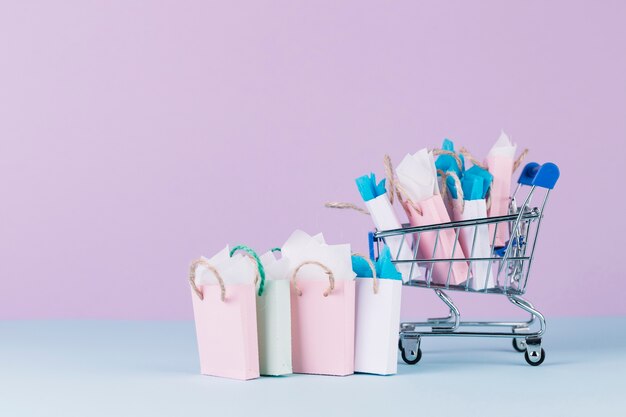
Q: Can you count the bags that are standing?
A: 4